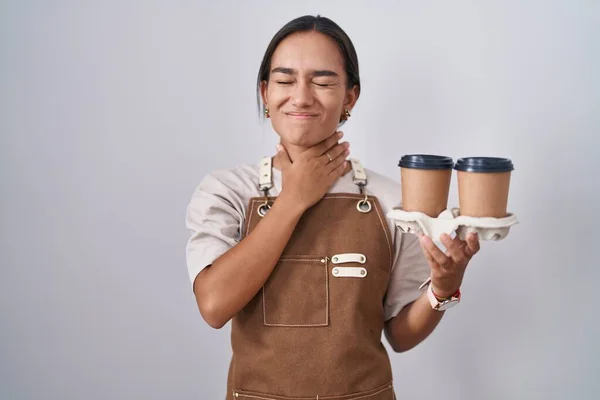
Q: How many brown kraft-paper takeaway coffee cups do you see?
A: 2